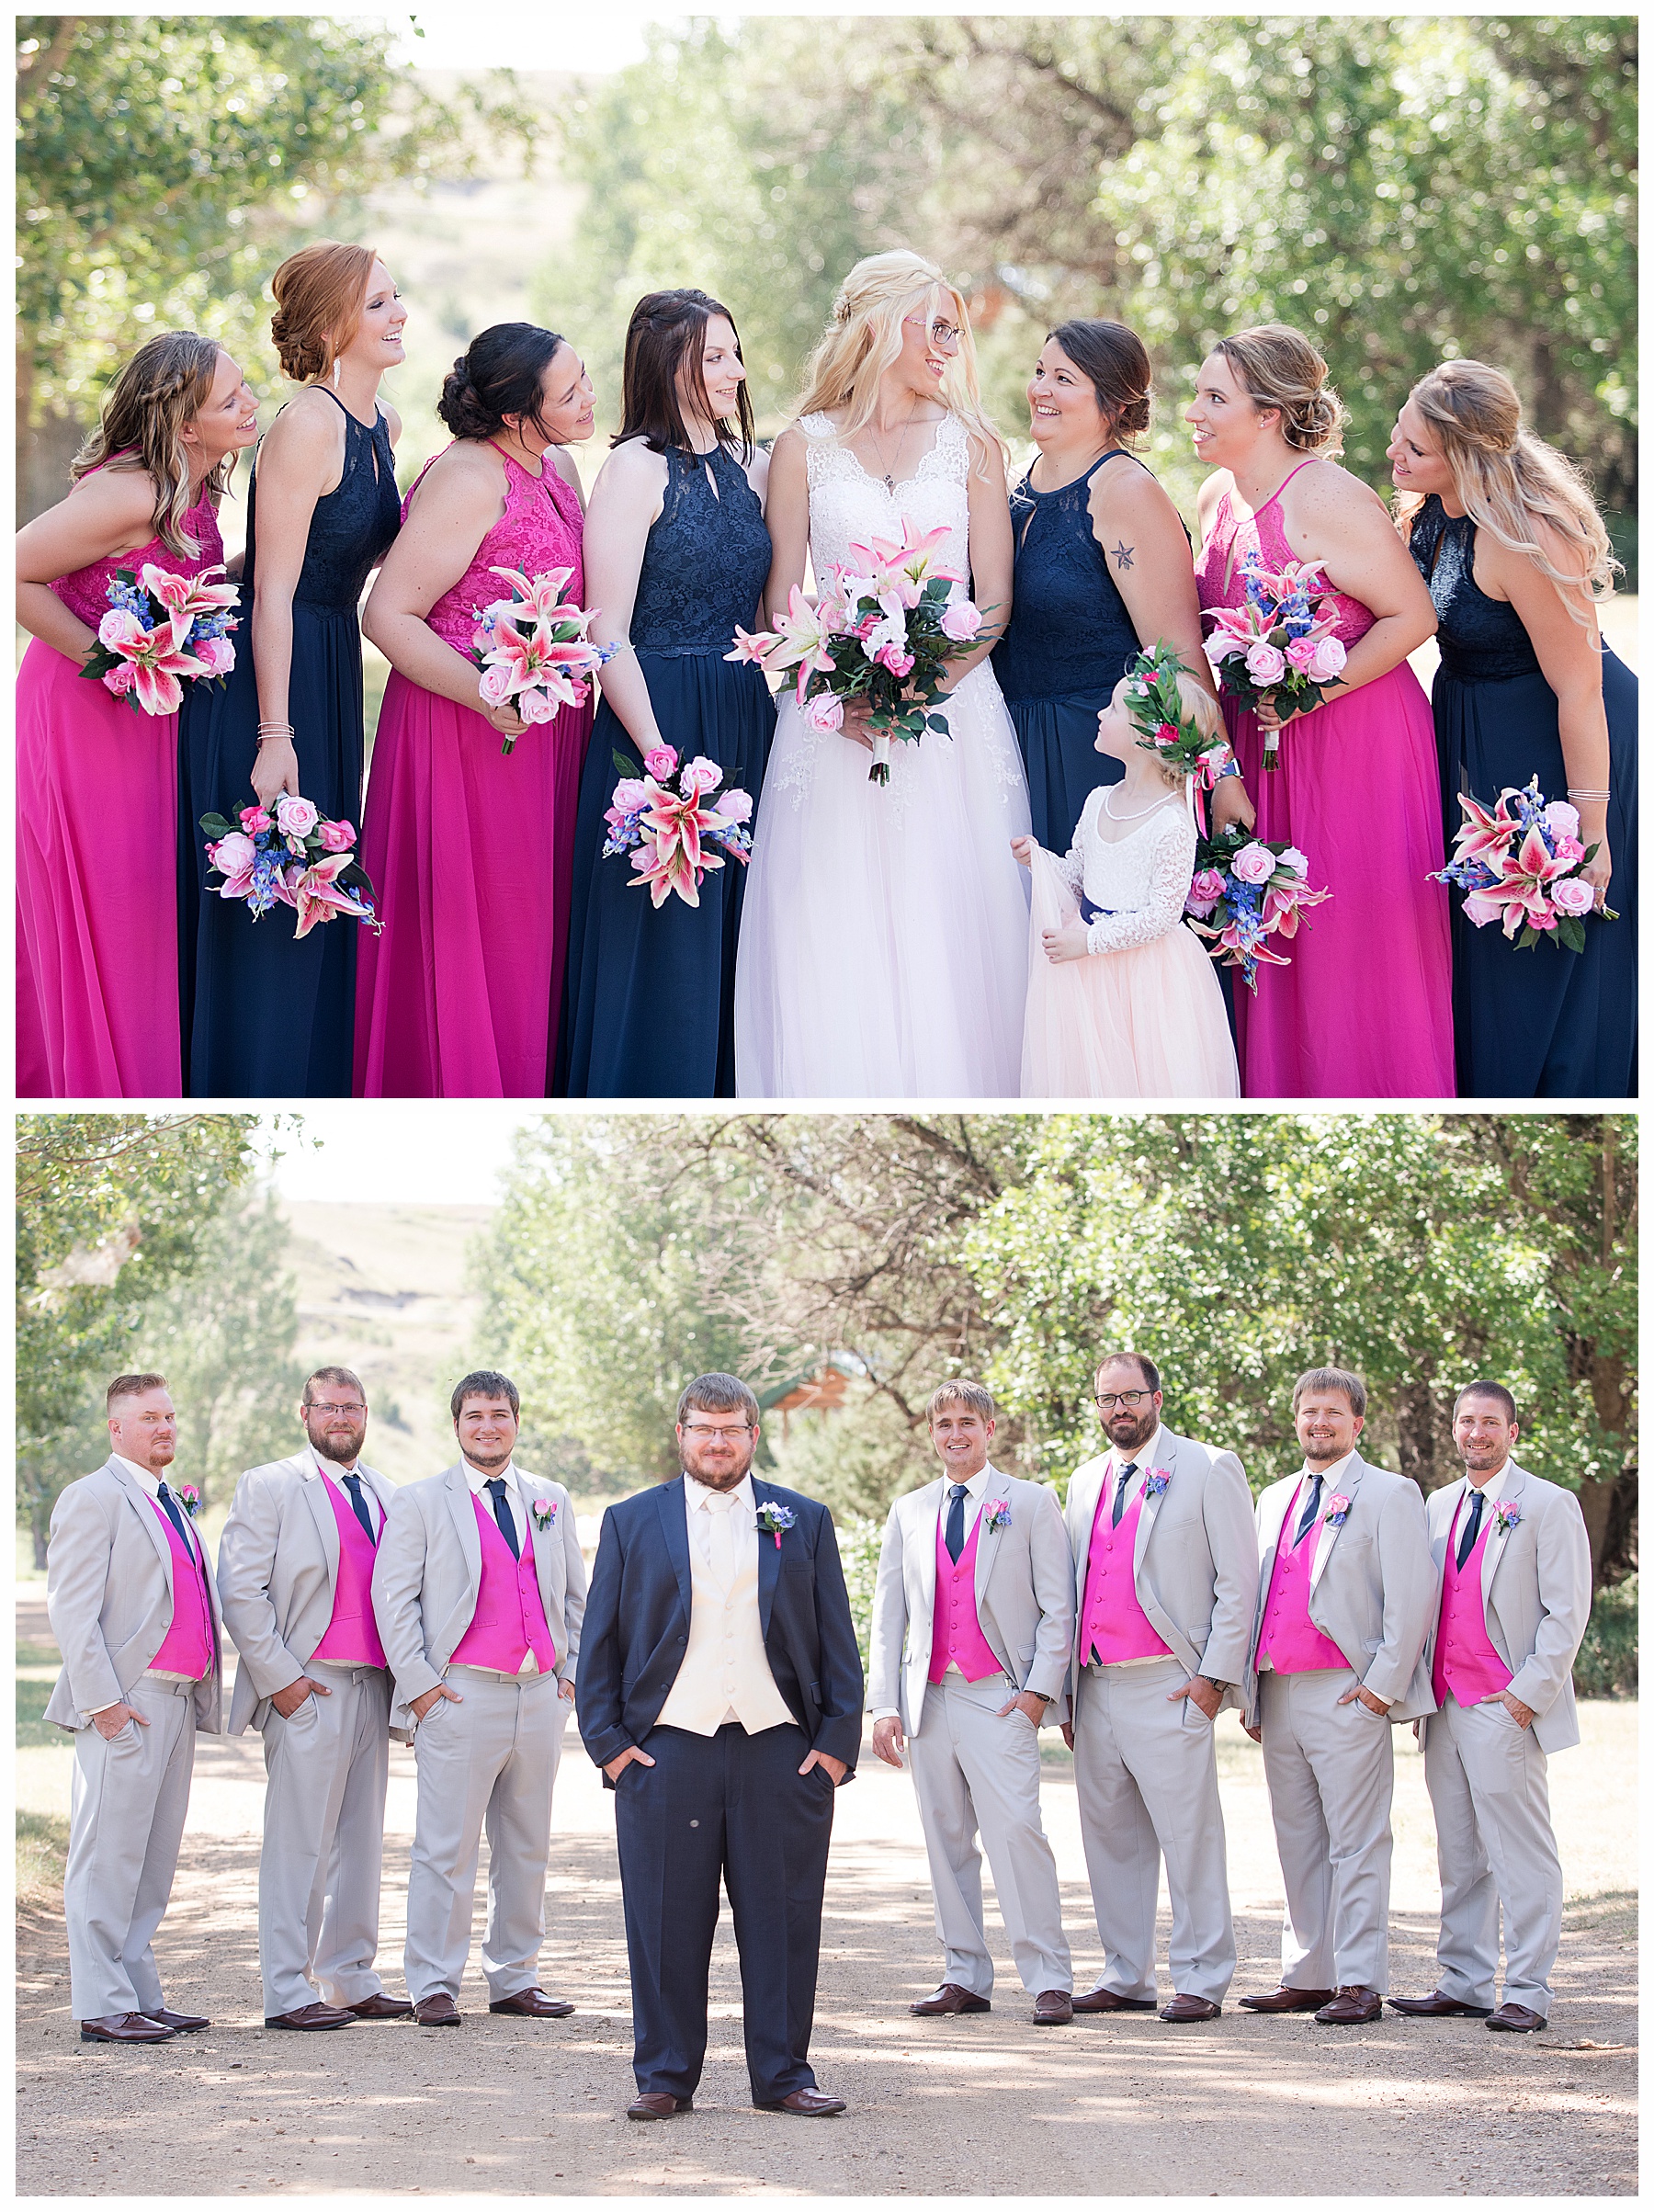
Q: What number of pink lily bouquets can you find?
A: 8